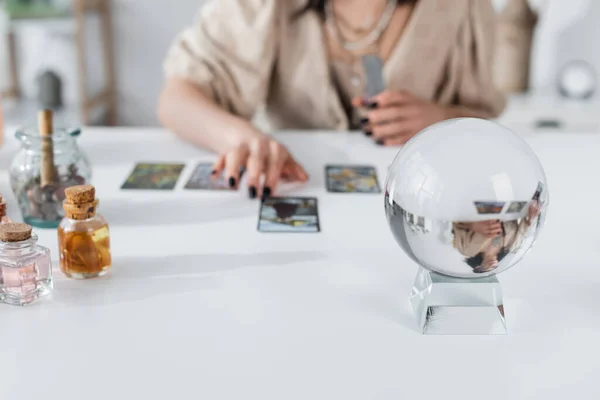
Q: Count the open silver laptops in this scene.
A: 0